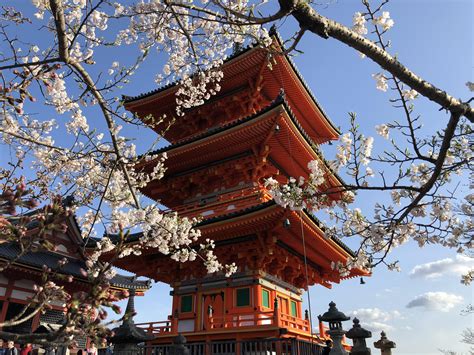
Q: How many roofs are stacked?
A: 3